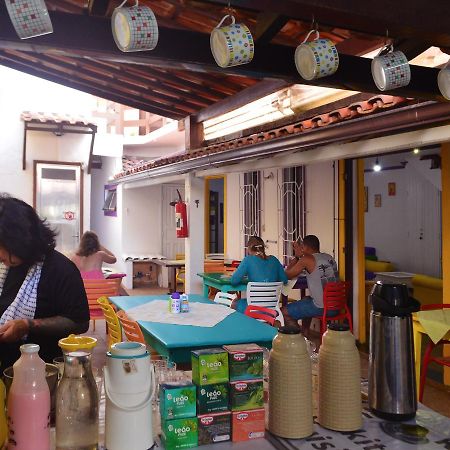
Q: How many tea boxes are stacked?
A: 8